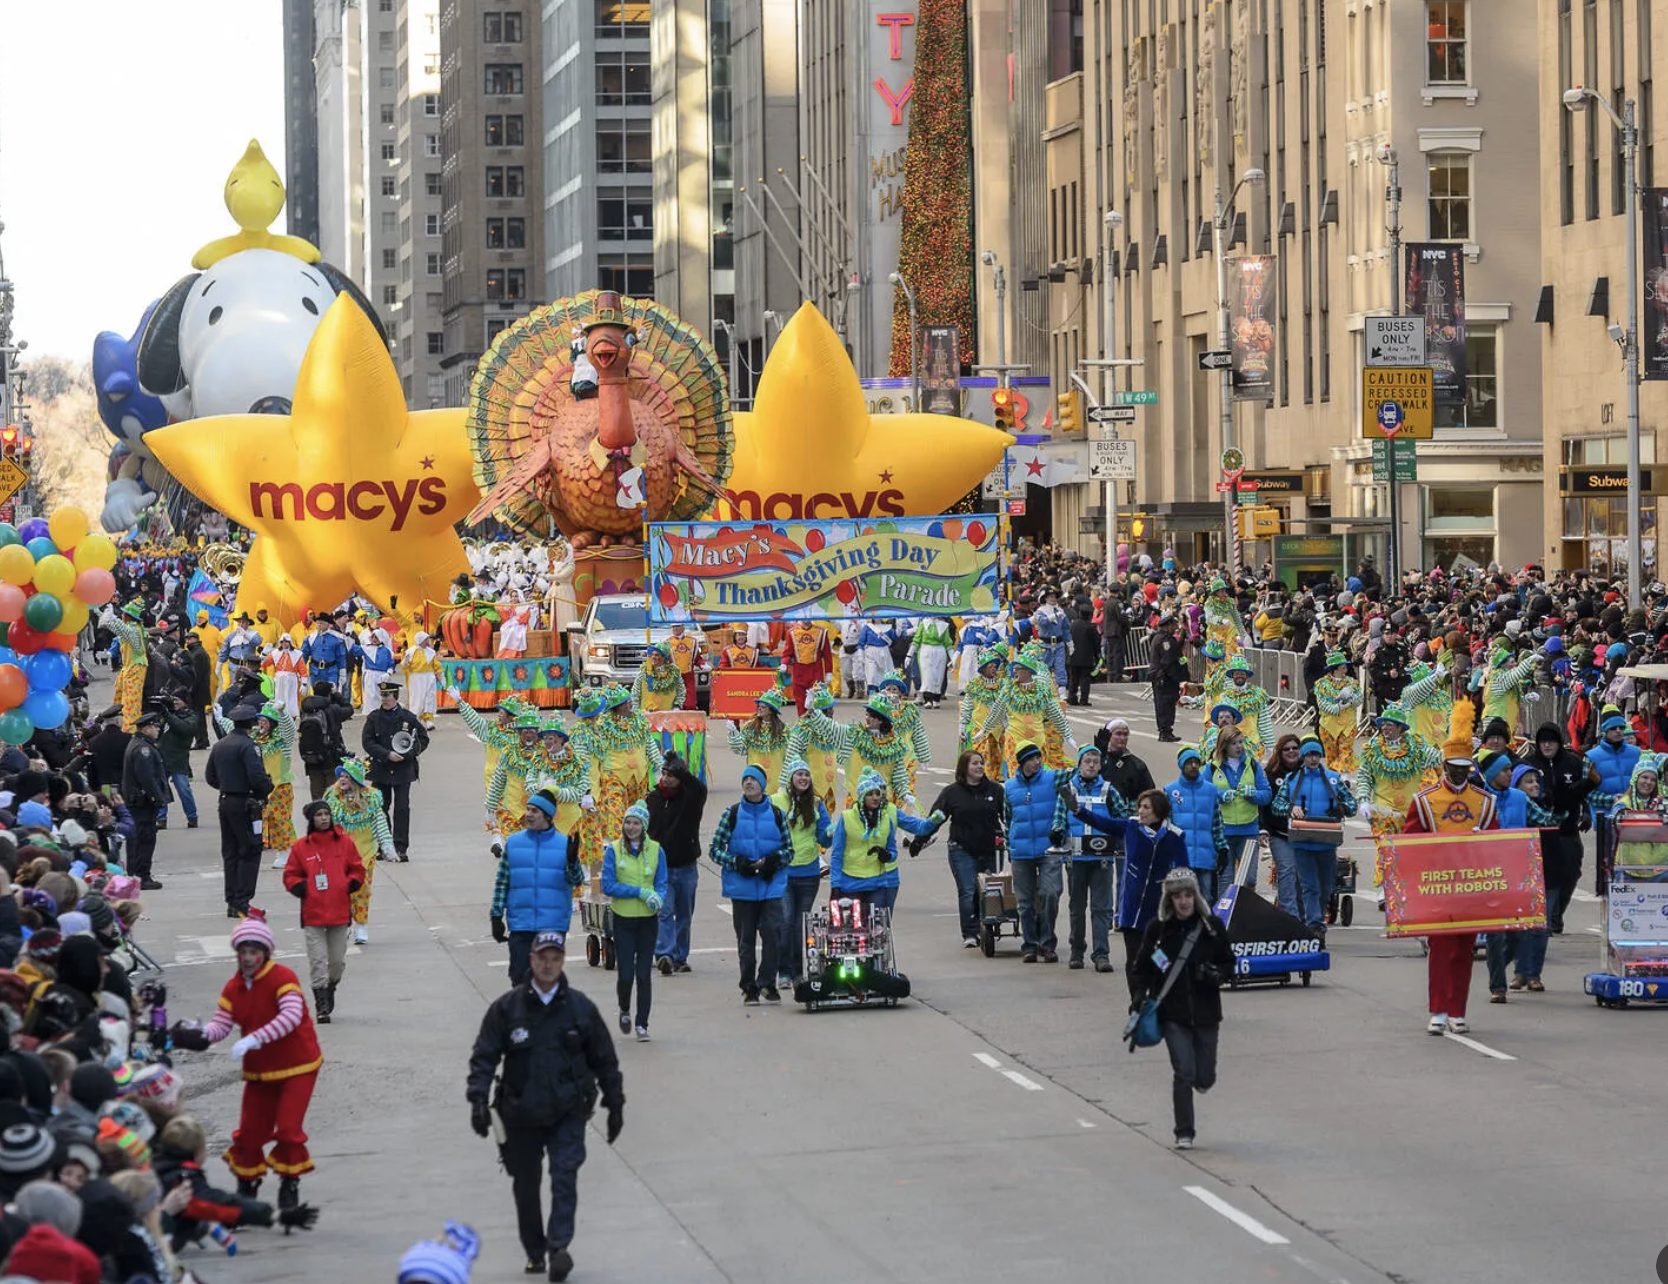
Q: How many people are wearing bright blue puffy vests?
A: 8